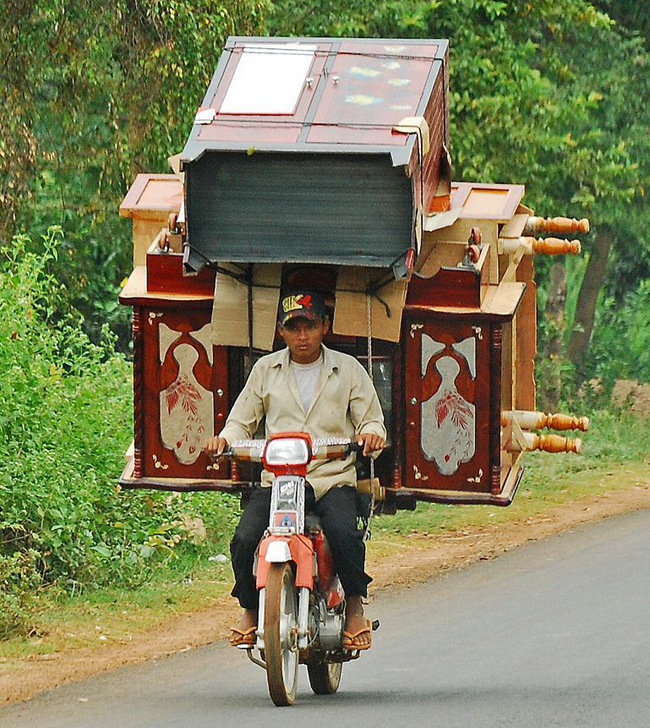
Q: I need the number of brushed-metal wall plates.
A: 0